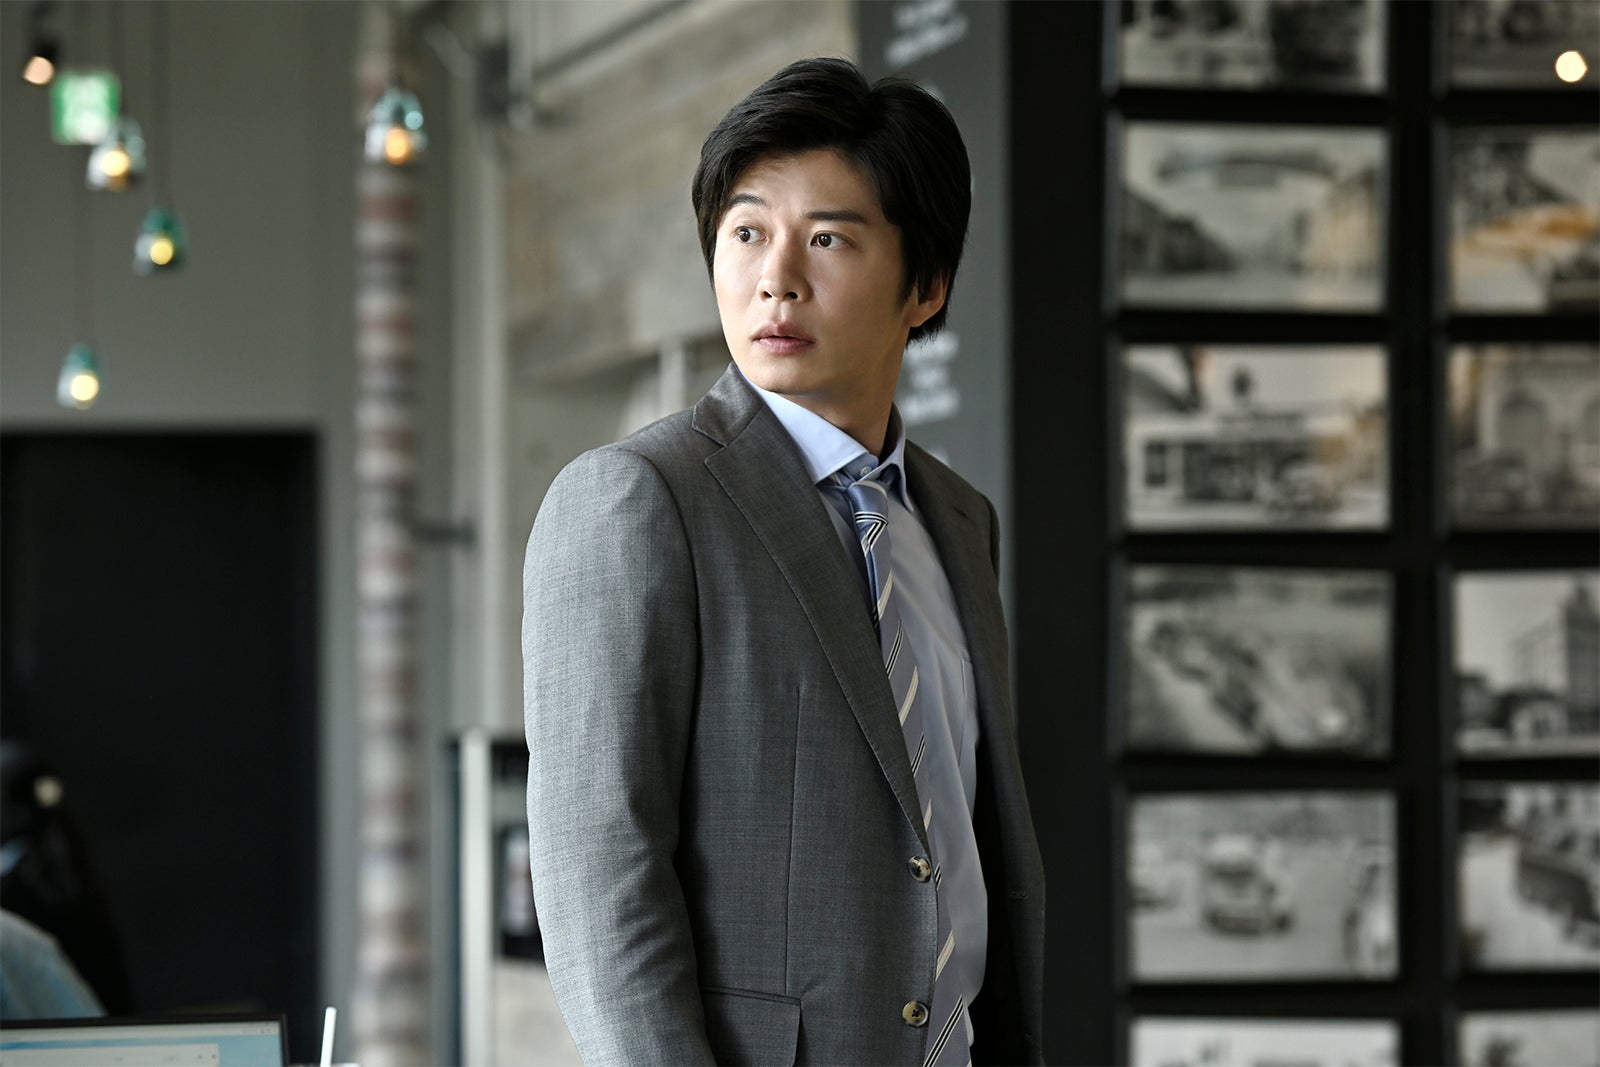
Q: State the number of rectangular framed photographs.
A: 12